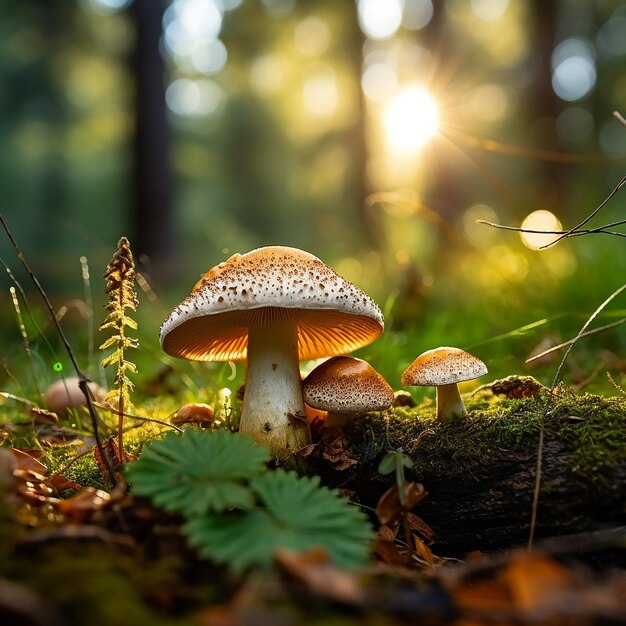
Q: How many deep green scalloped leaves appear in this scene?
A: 2